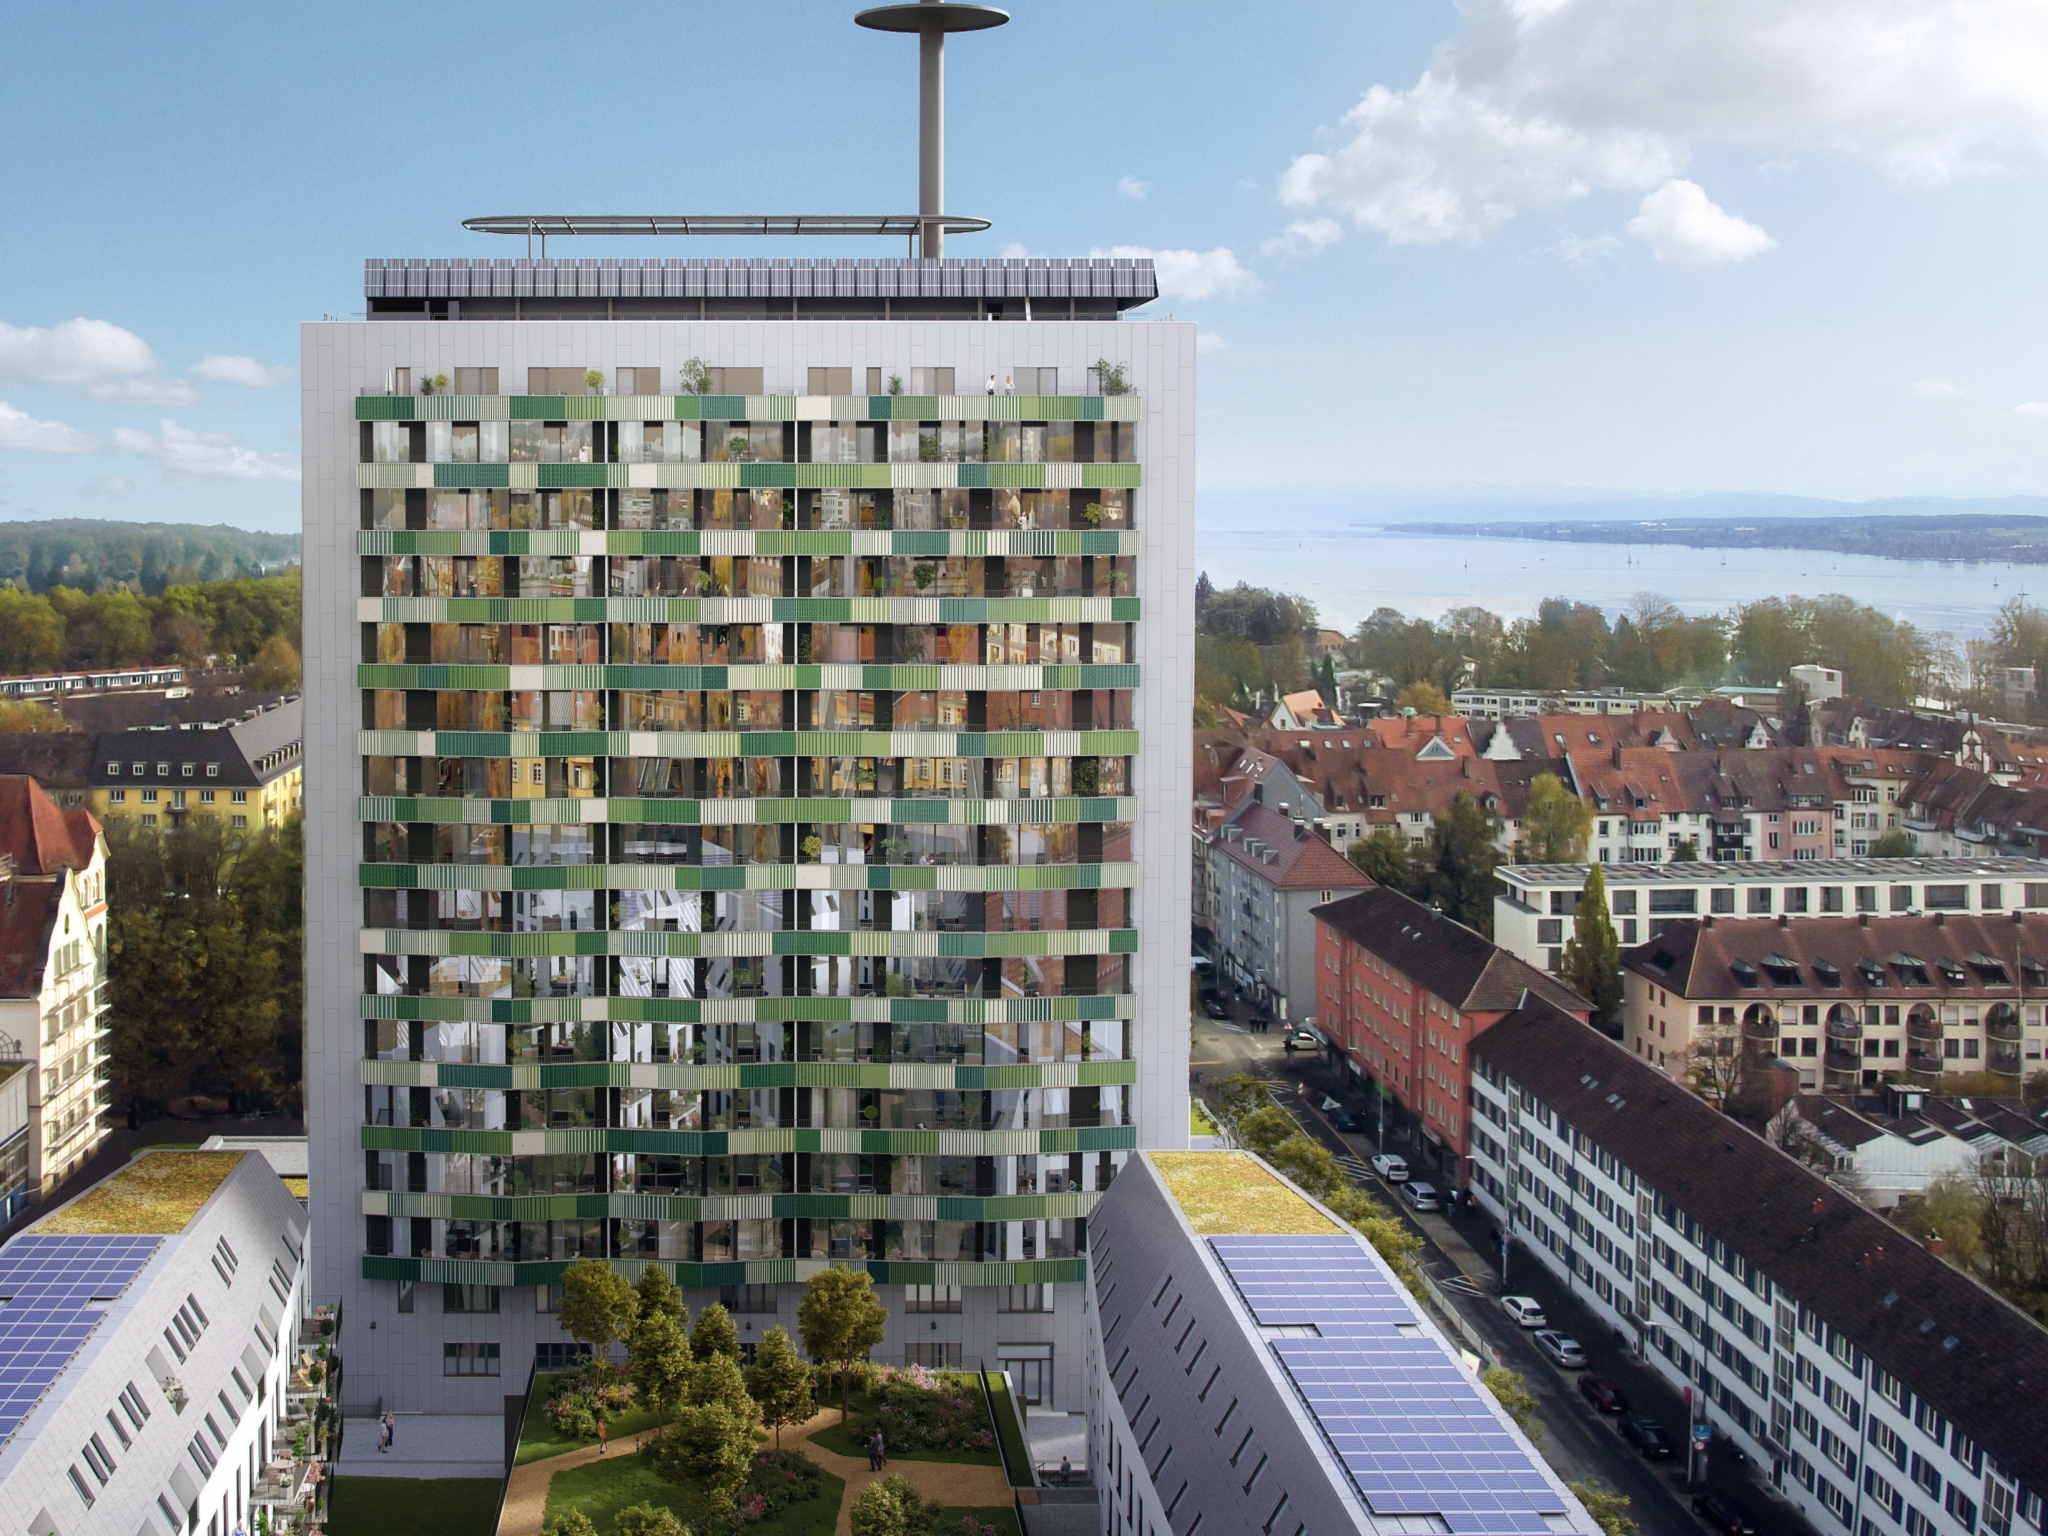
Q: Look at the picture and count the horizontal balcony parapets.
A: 14